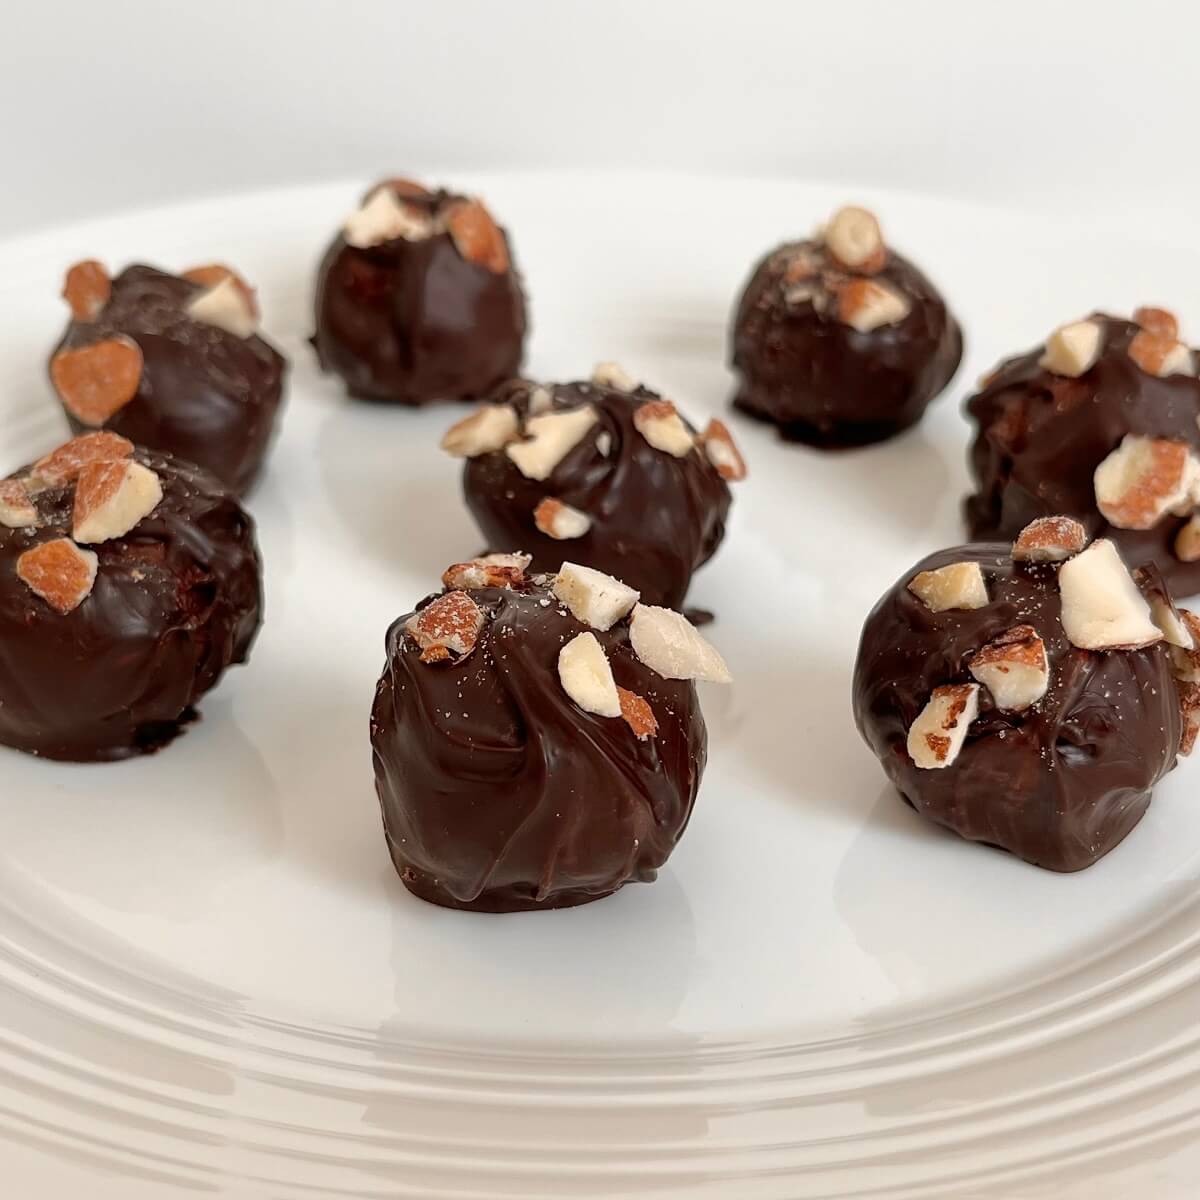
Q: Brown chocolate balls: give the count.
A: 8